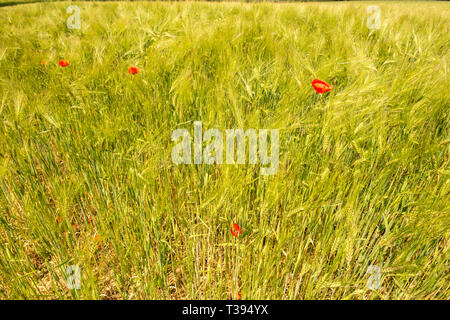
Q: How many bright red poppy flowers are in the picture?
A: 4